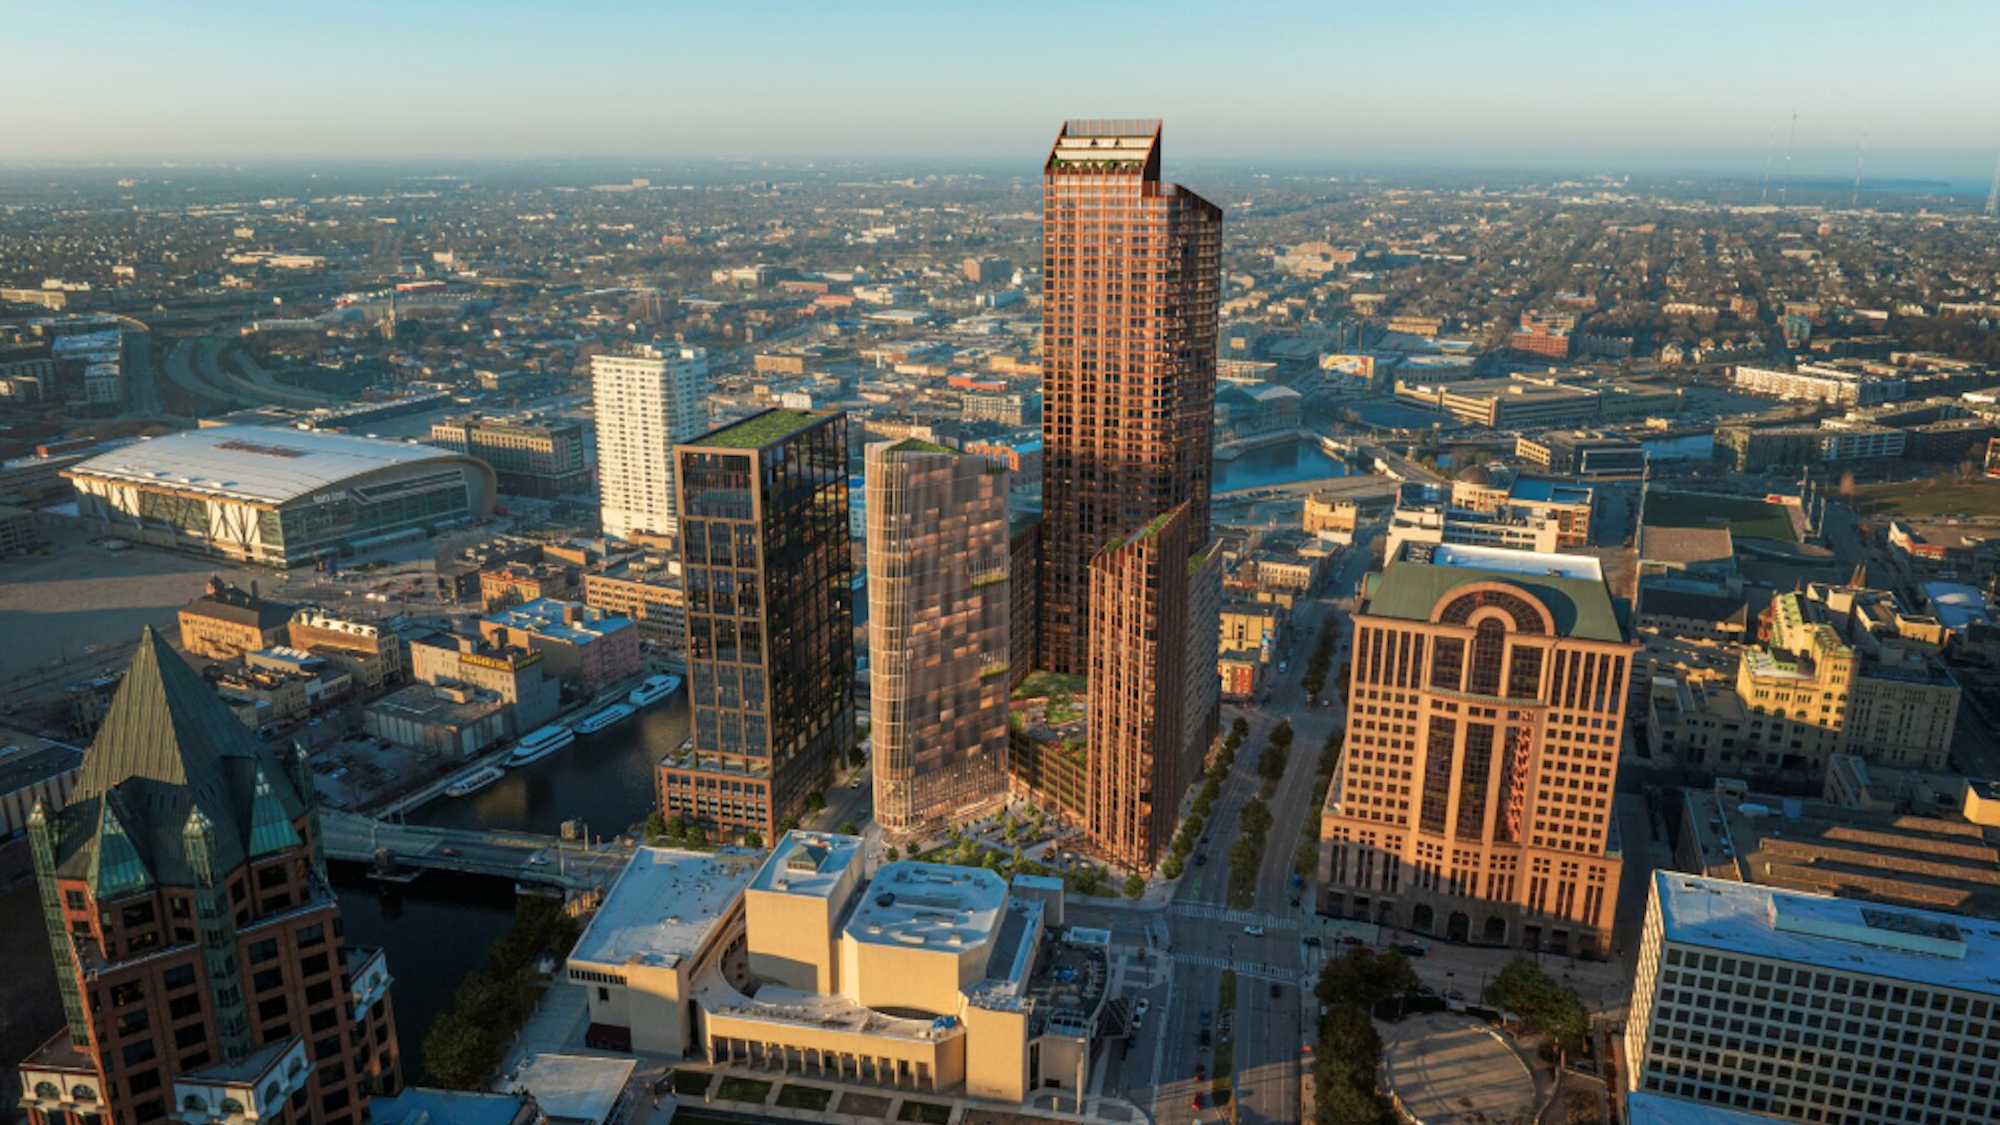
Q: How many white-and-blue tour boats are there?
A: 4